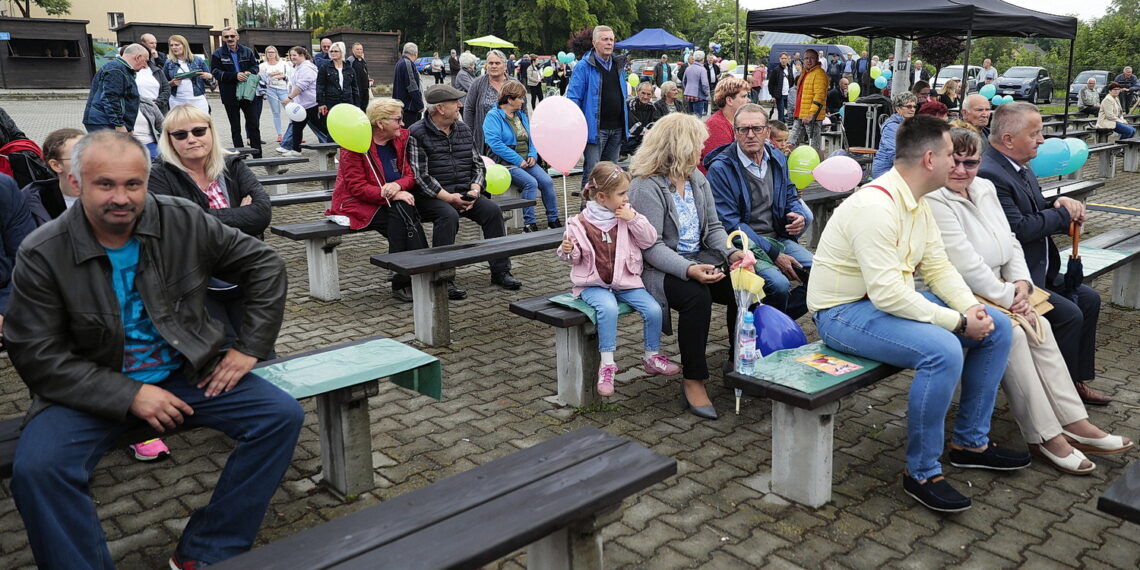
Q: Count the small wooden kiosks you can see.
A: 4